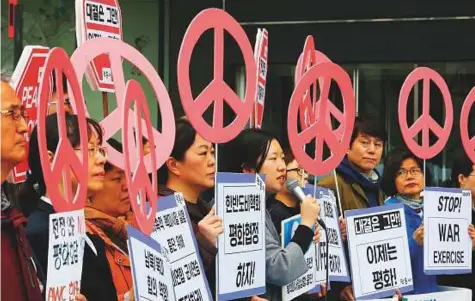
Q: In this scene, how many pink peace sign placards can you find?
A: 9